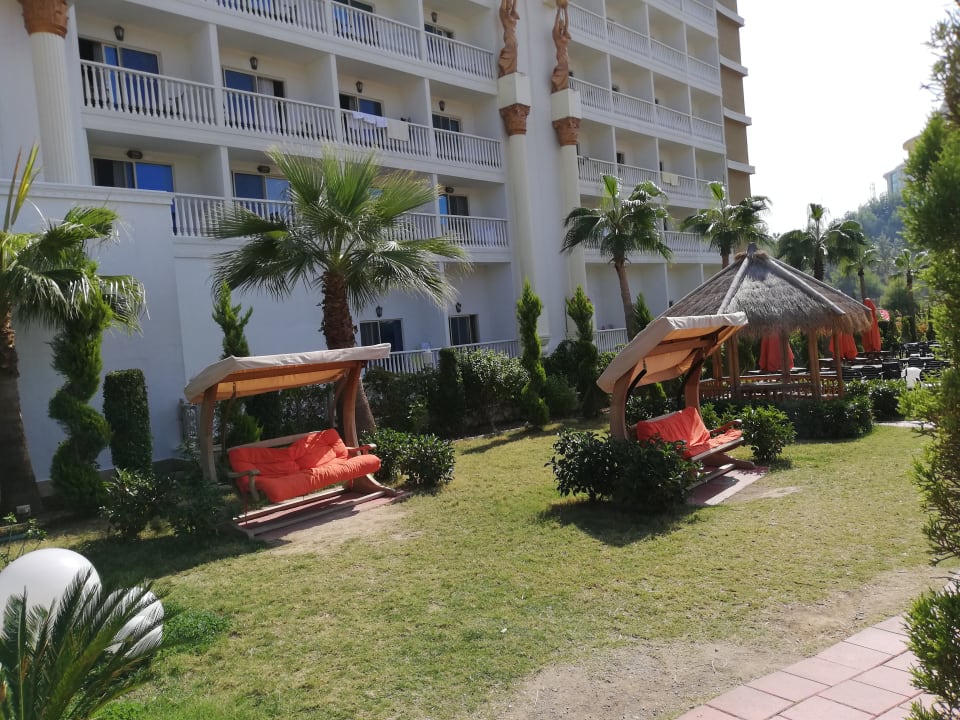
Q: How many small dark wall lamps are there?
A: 10